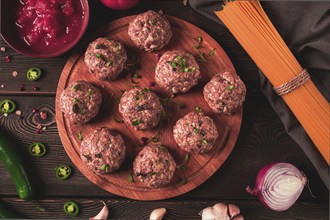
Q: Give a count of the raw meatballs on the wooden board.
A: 9